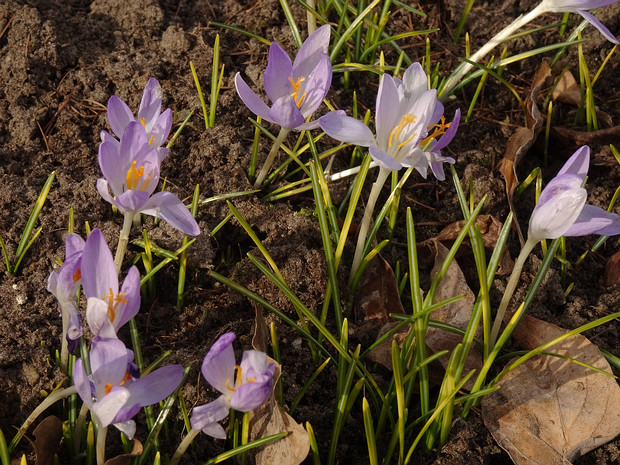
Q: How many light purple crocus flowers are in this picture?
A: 11